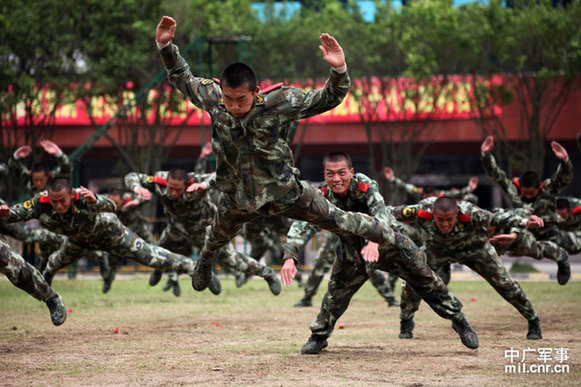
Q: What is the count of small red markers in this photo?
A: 5